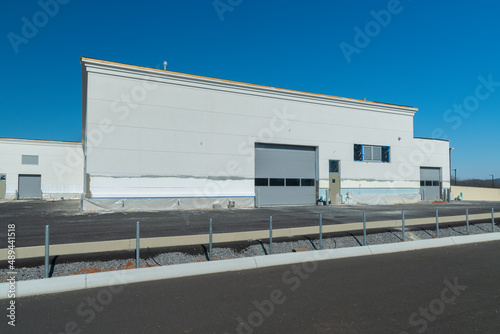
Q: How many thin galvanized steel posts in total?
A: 10